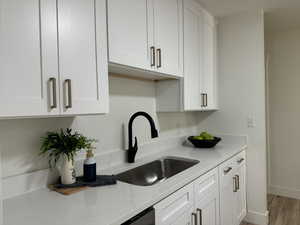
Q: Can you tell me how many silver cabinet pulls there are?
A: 12